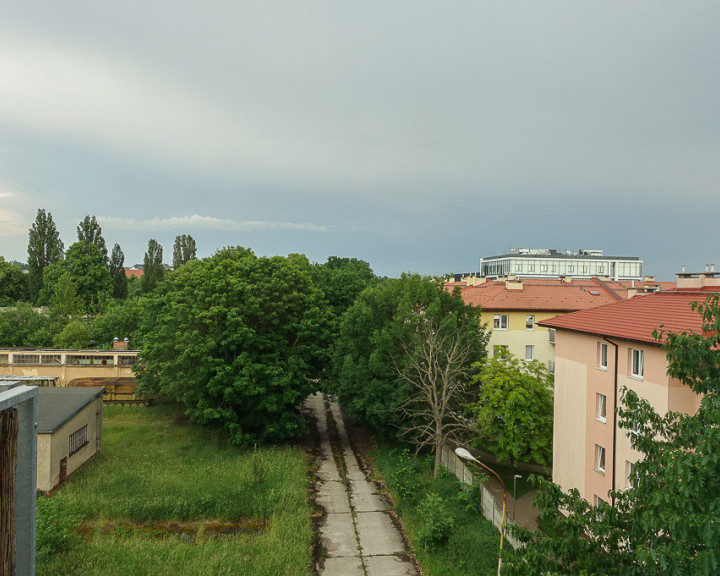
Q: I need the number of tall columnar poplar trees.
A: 5